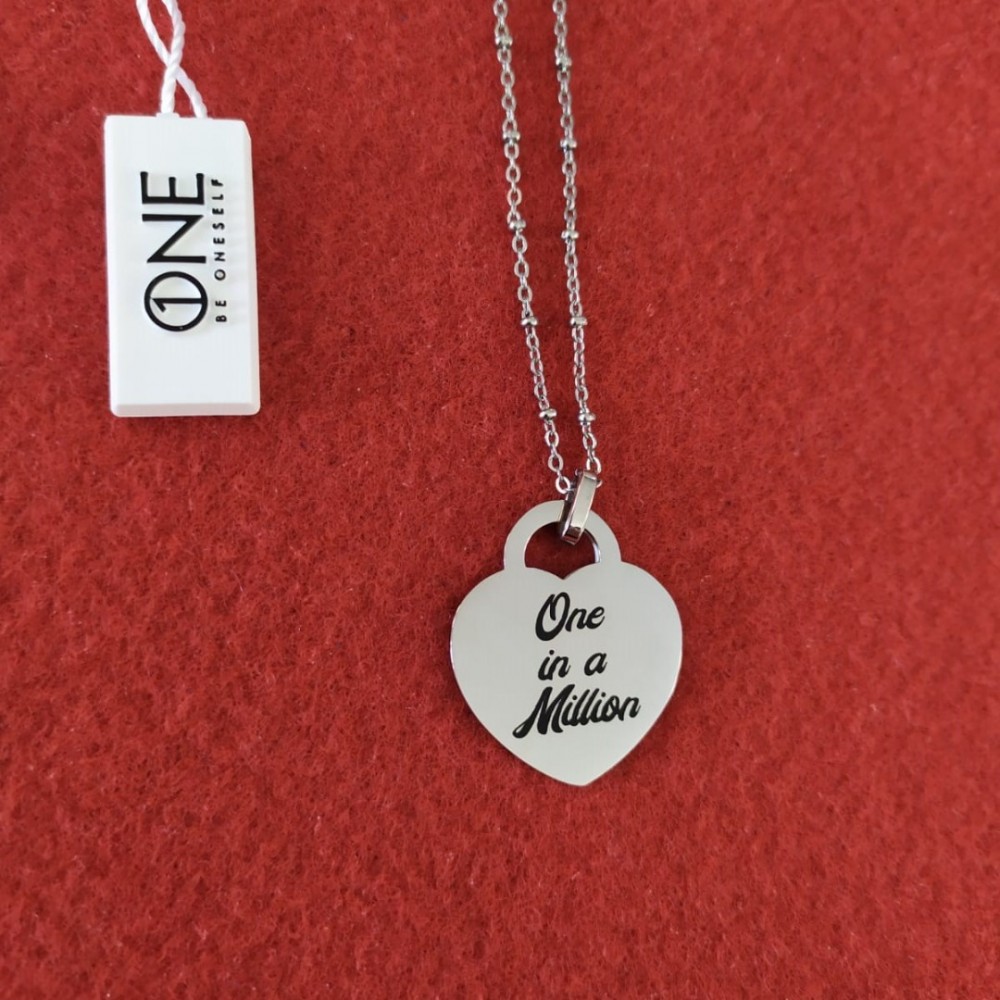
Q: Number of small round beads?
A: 10